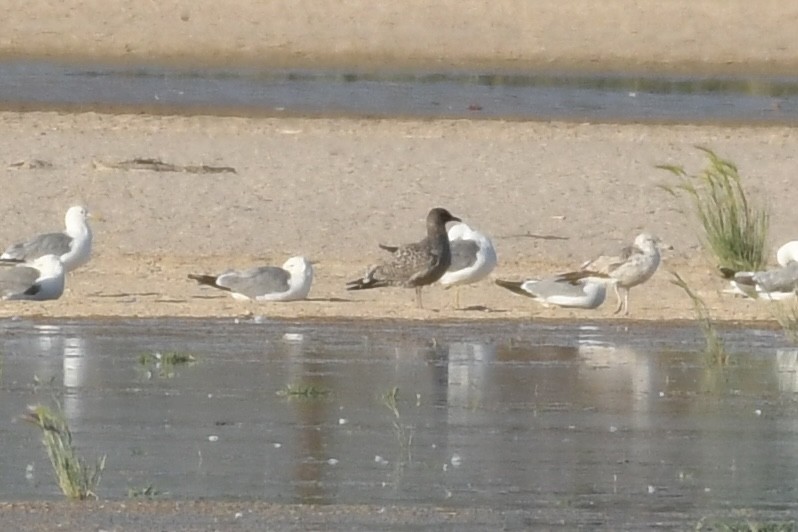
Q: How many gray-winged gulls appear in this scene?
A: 6